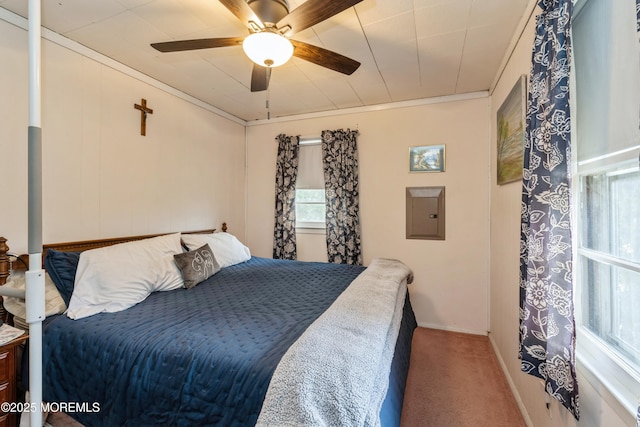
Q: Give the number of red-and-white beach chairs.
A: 0